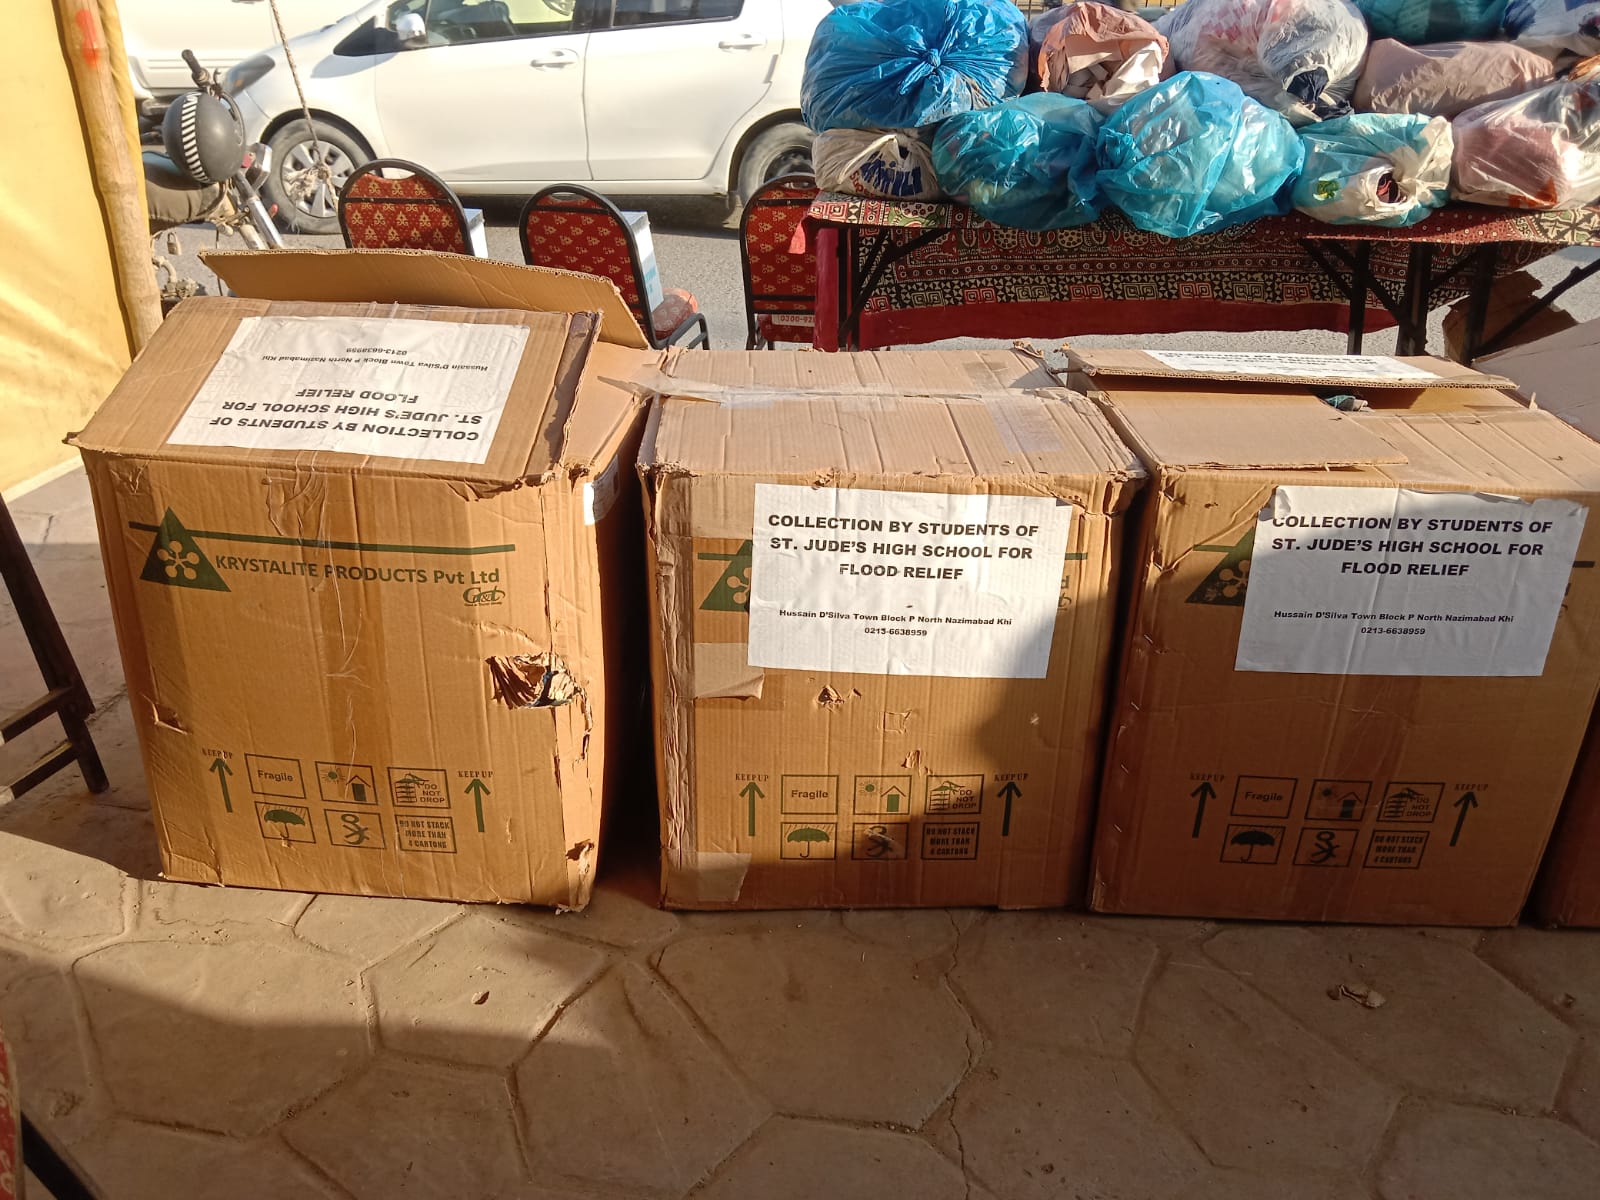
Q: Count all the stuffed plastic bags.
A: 11